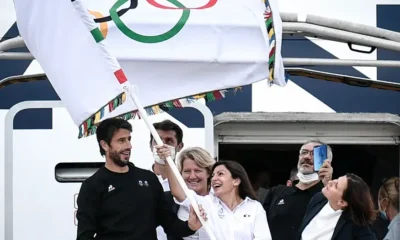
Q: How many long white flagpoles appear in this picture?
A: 1